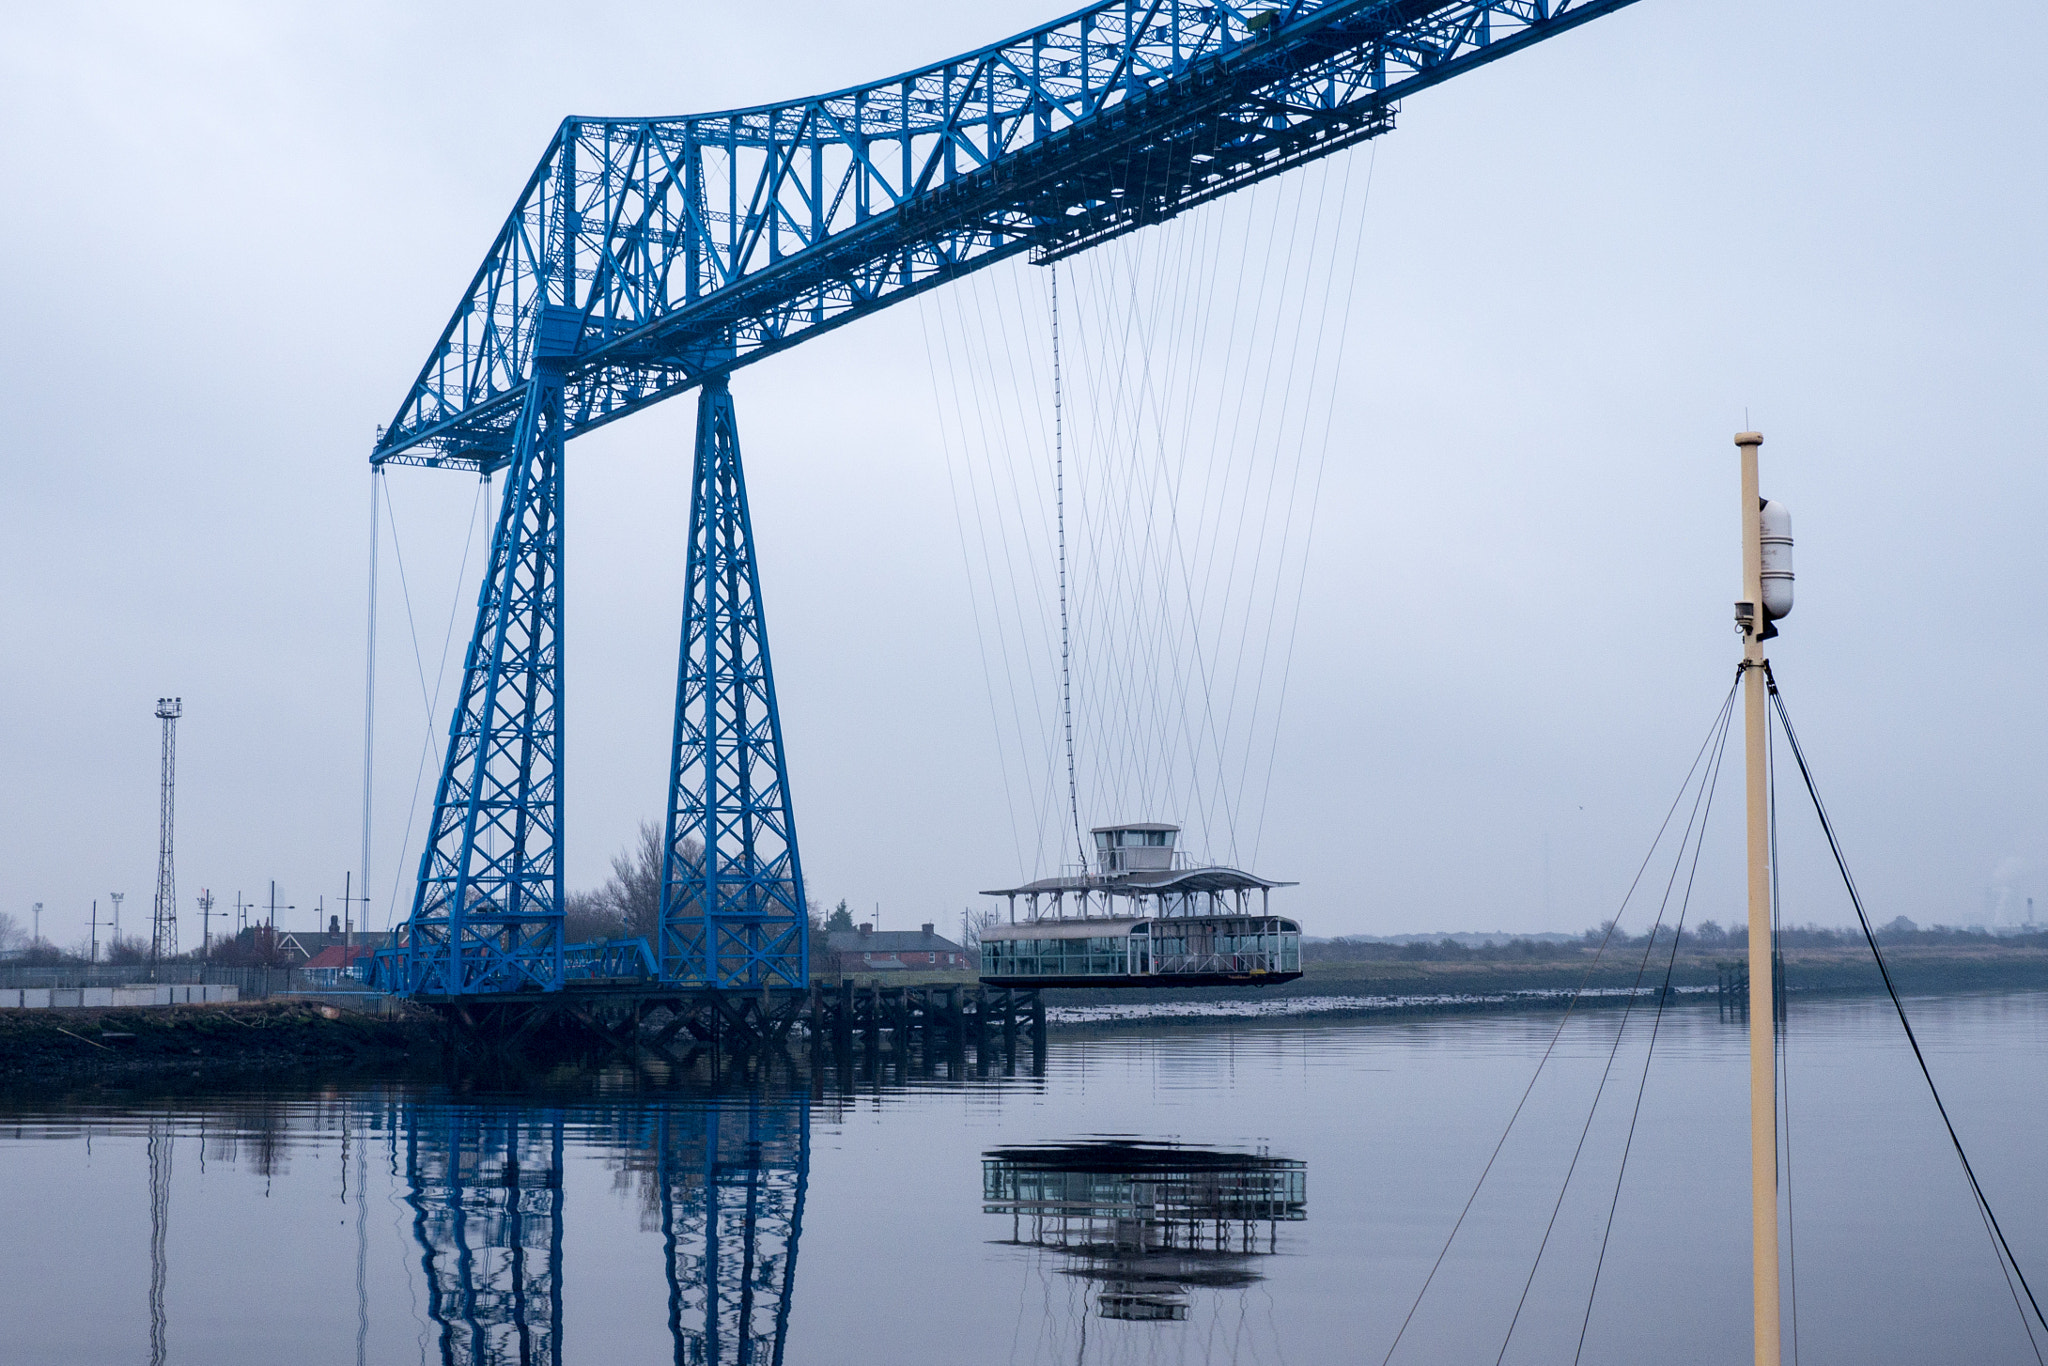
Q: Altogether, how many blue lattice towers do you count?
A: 2